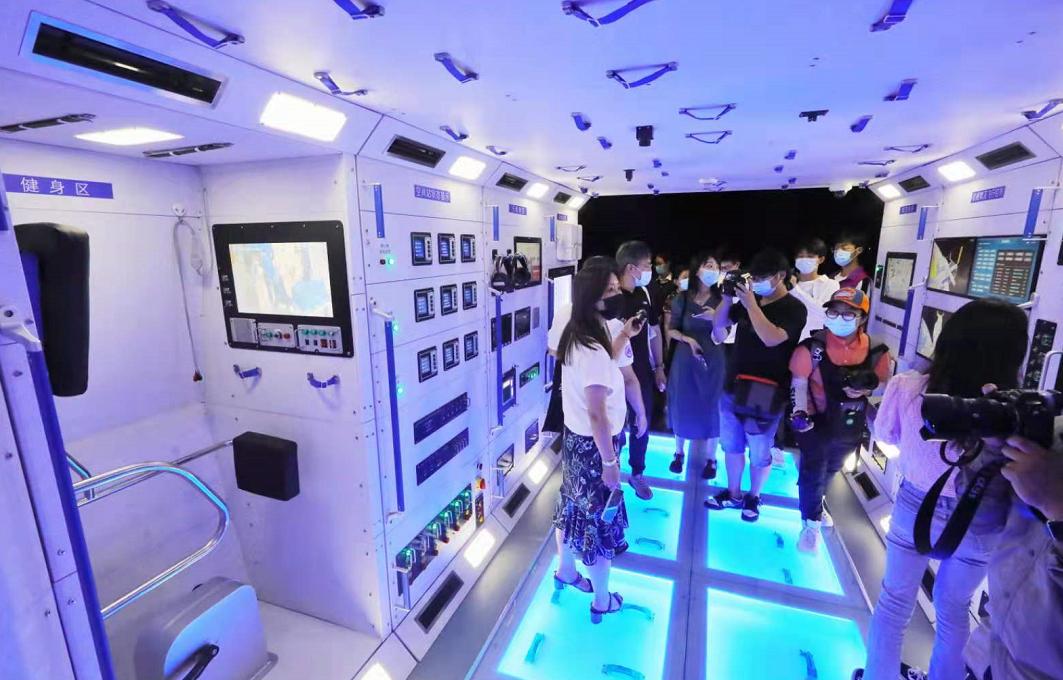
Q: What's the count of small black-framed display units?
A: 9